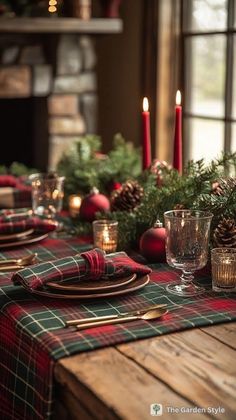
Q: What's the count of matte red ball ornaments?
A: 2